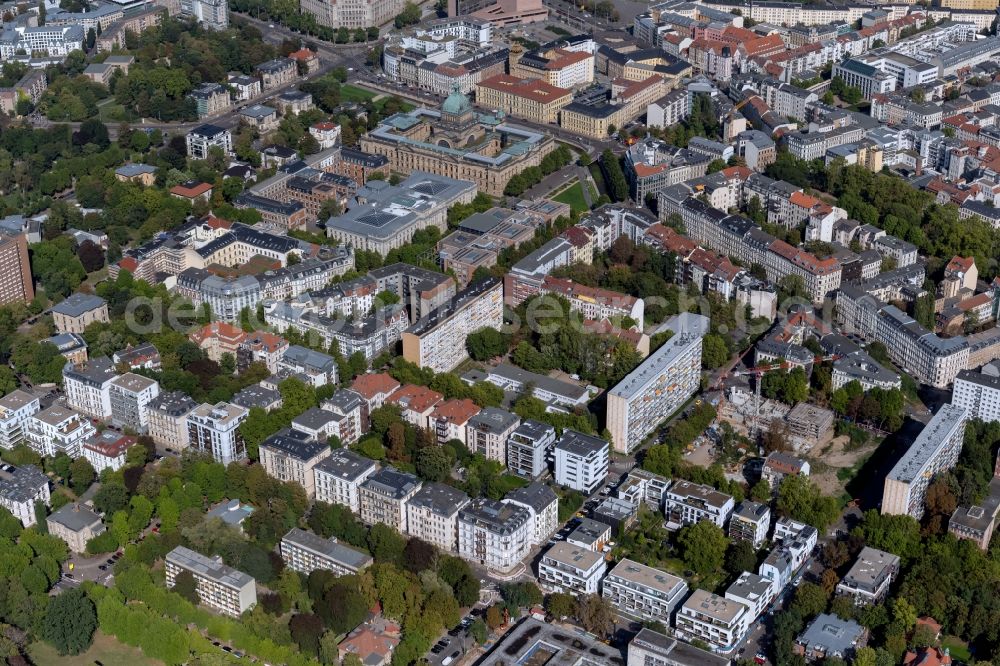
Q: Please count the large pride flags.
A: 0